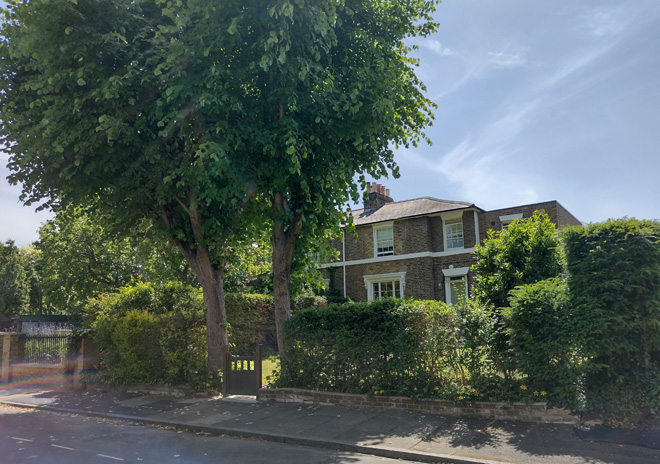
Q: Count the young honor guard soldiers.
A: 0